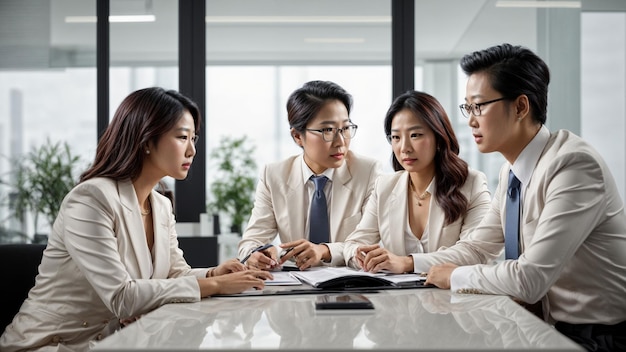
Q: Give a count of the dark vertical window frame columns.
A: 3